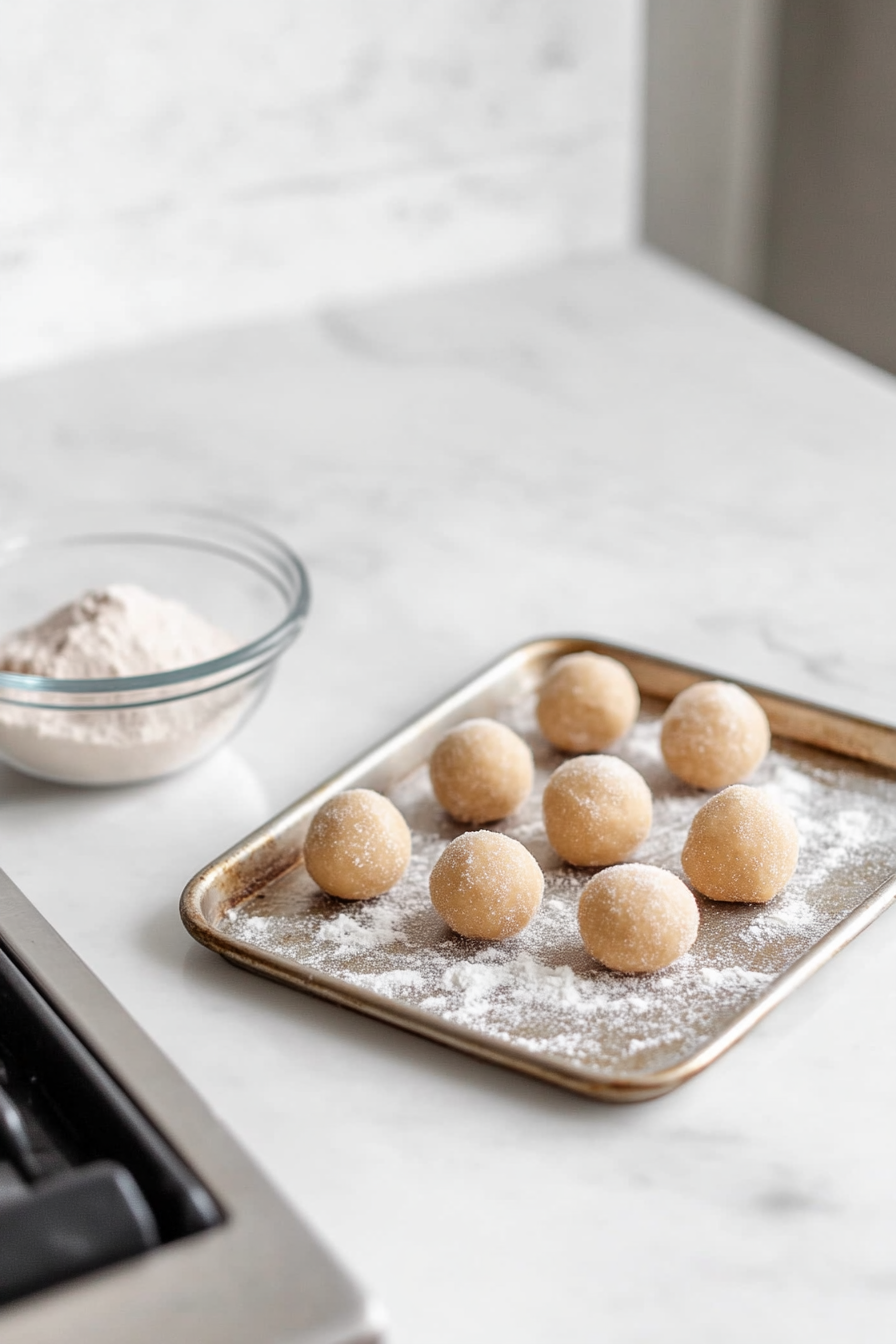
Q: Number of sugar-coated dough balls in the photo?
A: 8